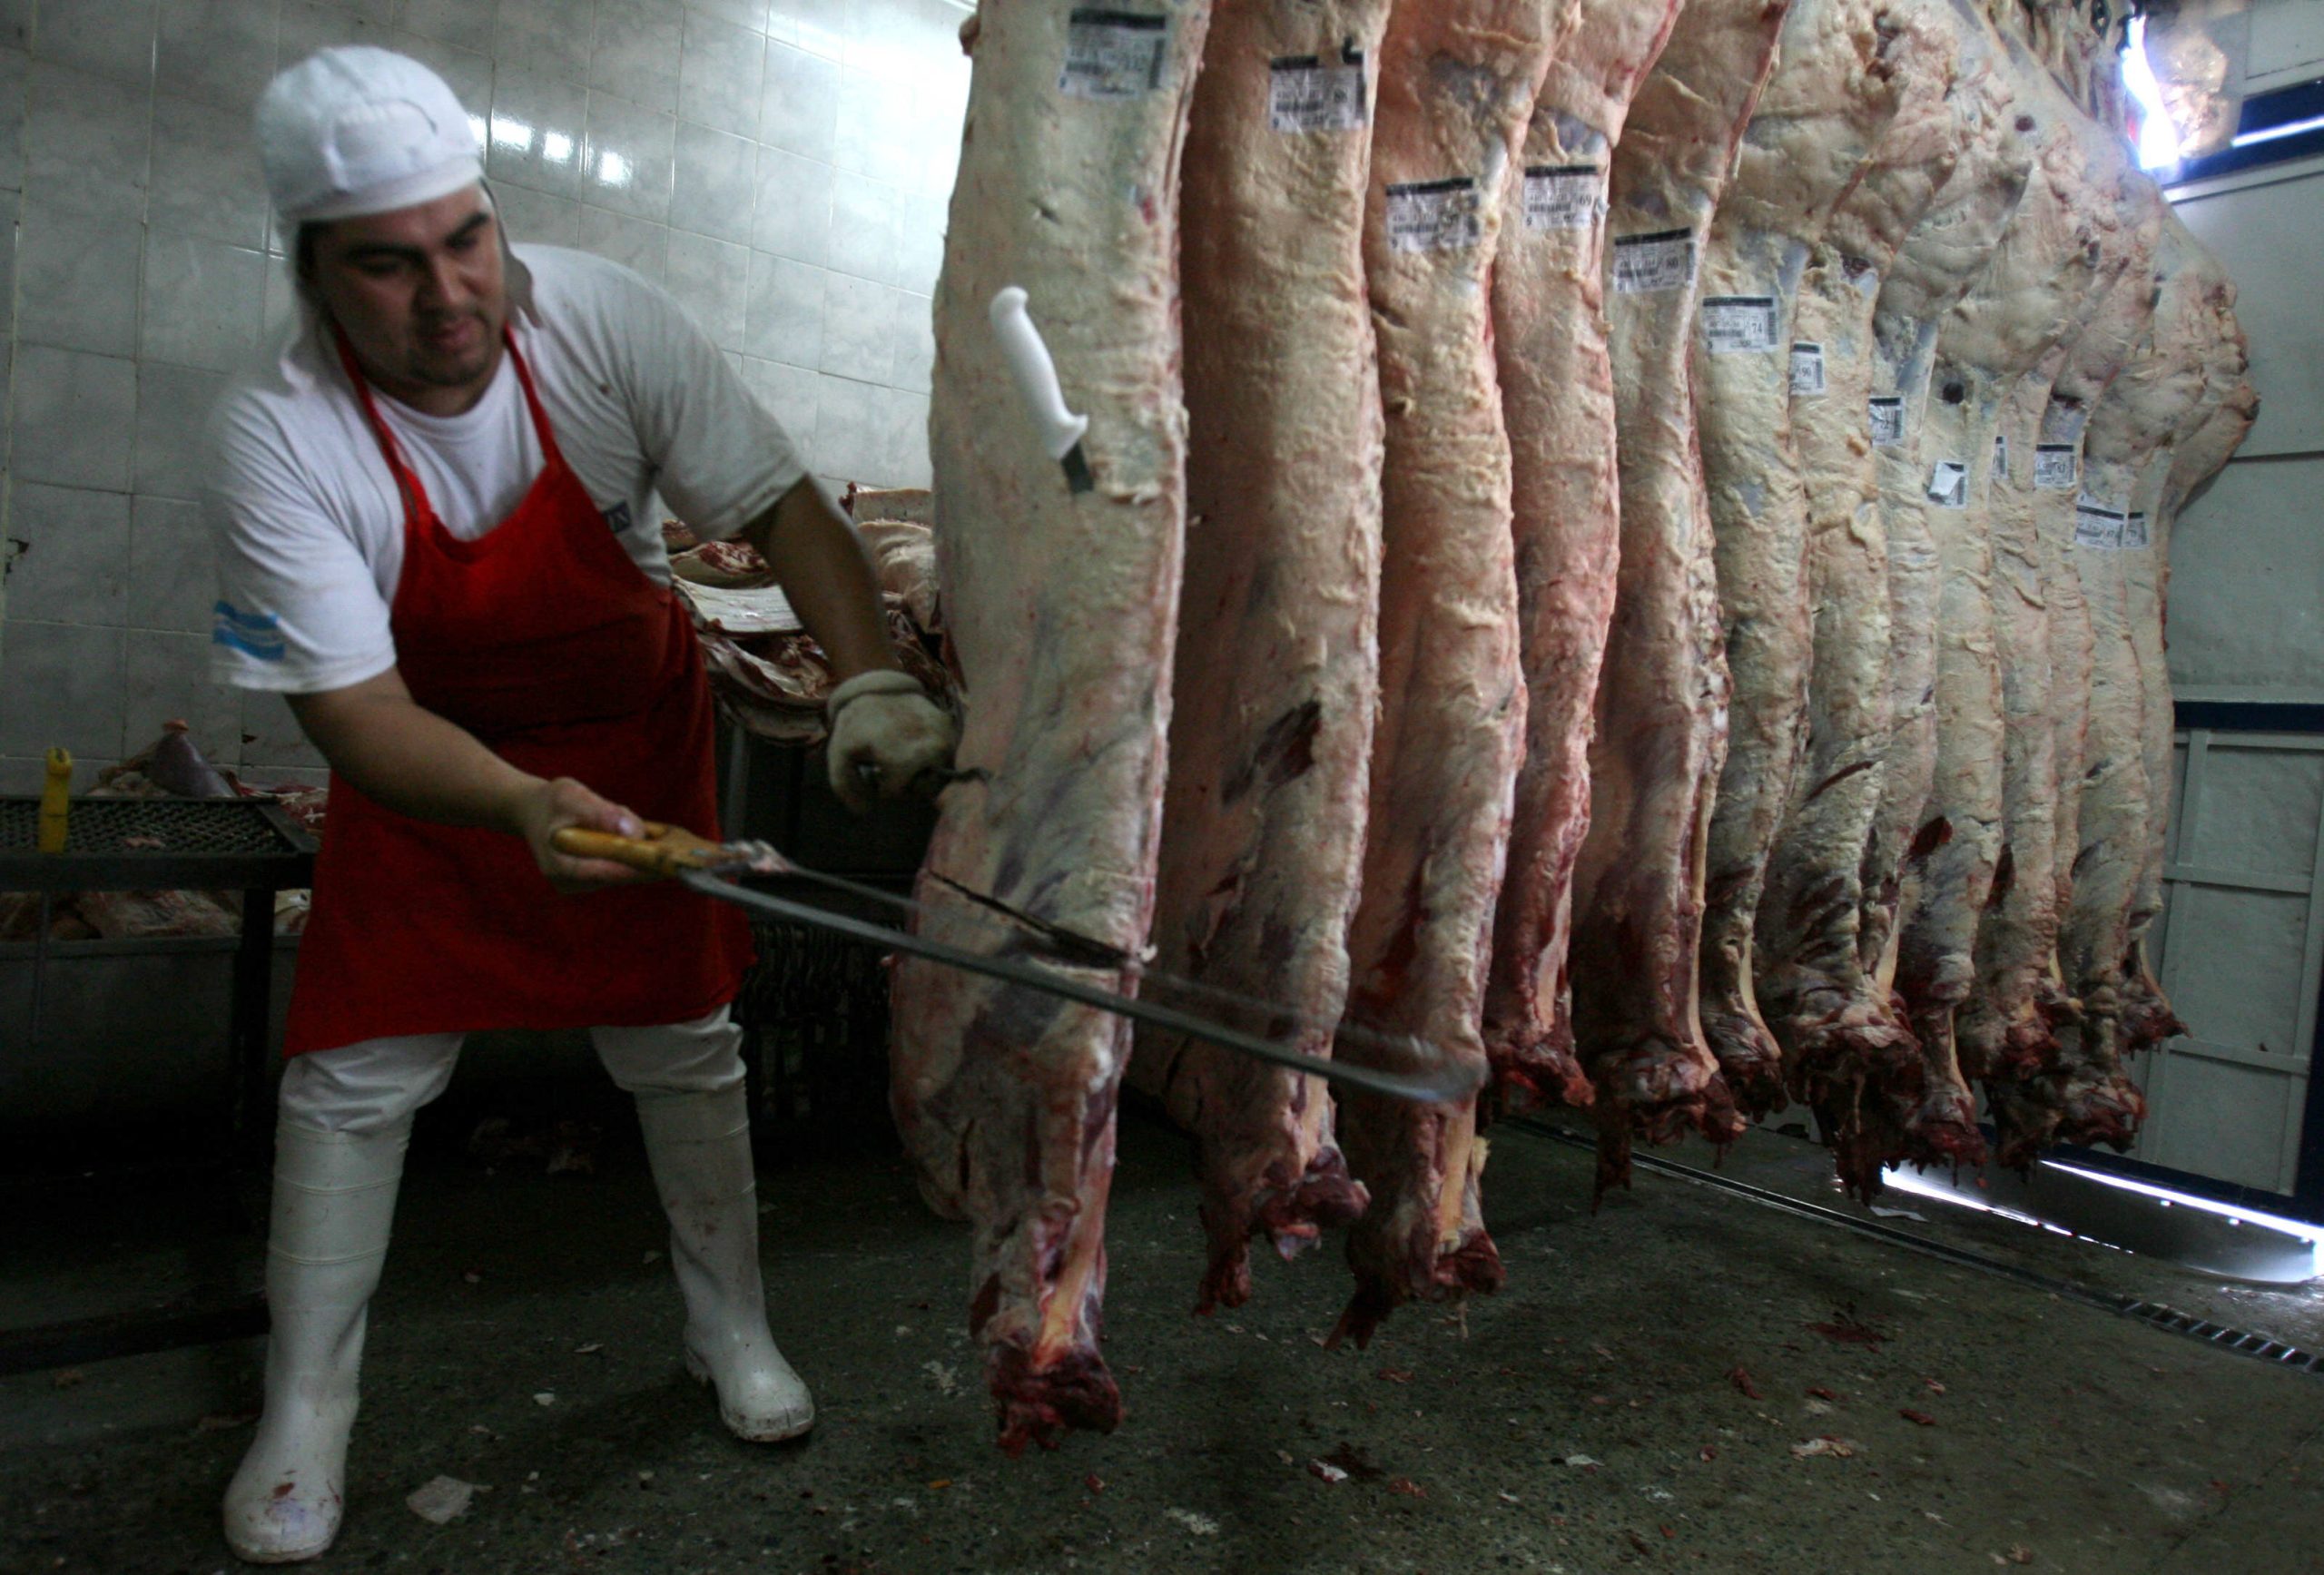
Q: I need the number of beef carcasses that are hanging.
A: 13